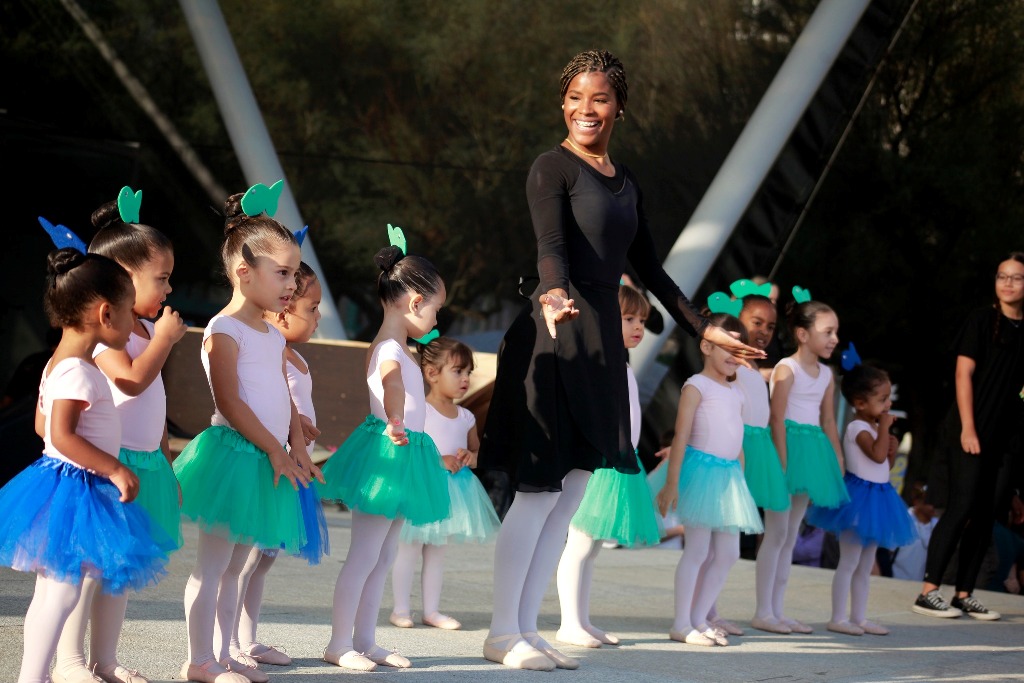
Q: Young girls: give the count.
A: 11